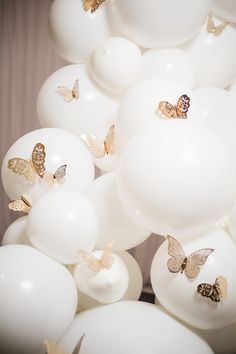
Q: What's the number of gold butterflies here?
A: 12